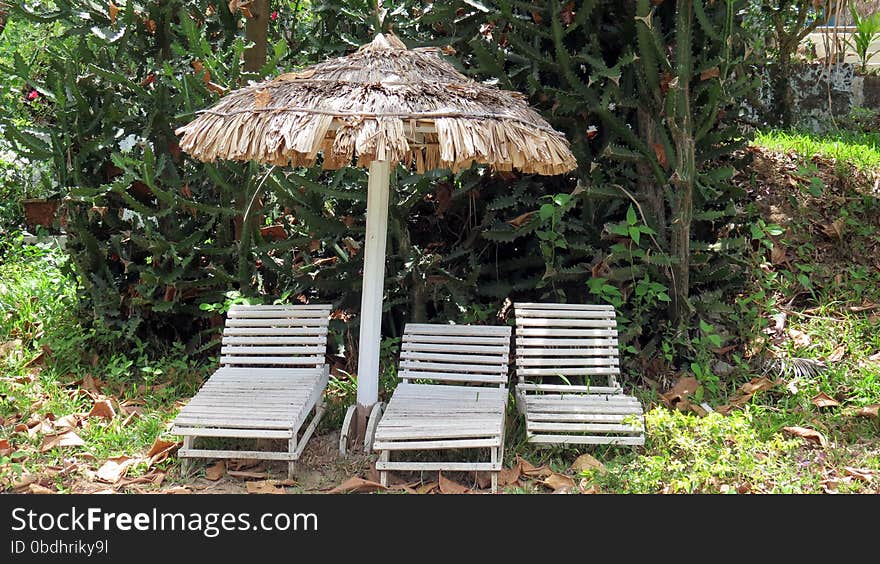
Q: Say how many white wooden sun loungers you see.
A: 3